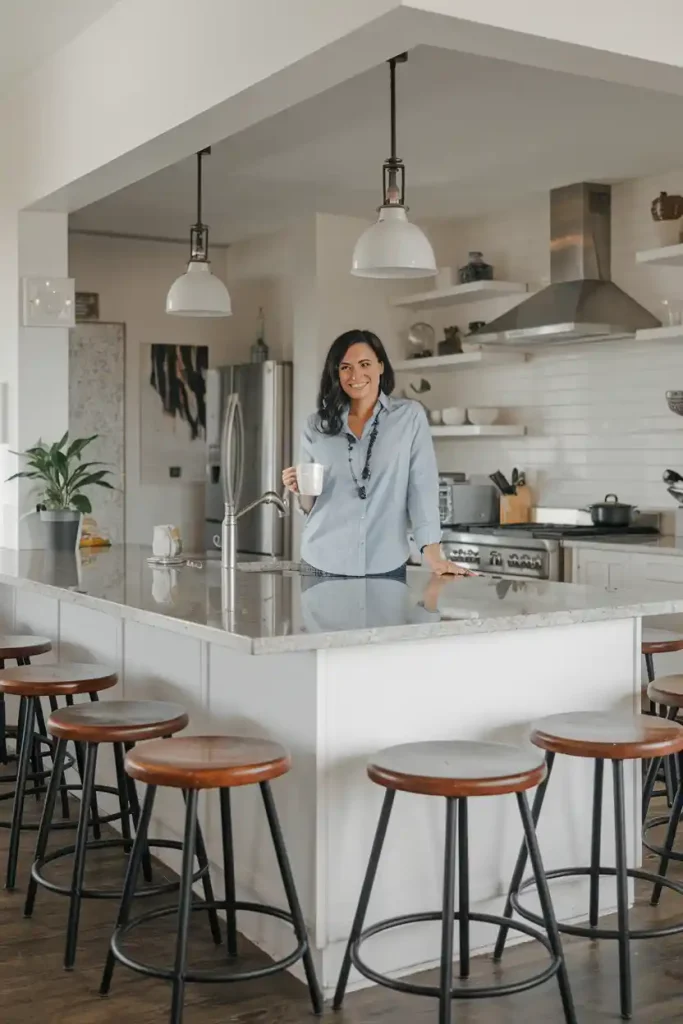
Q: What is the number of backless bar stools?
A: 8